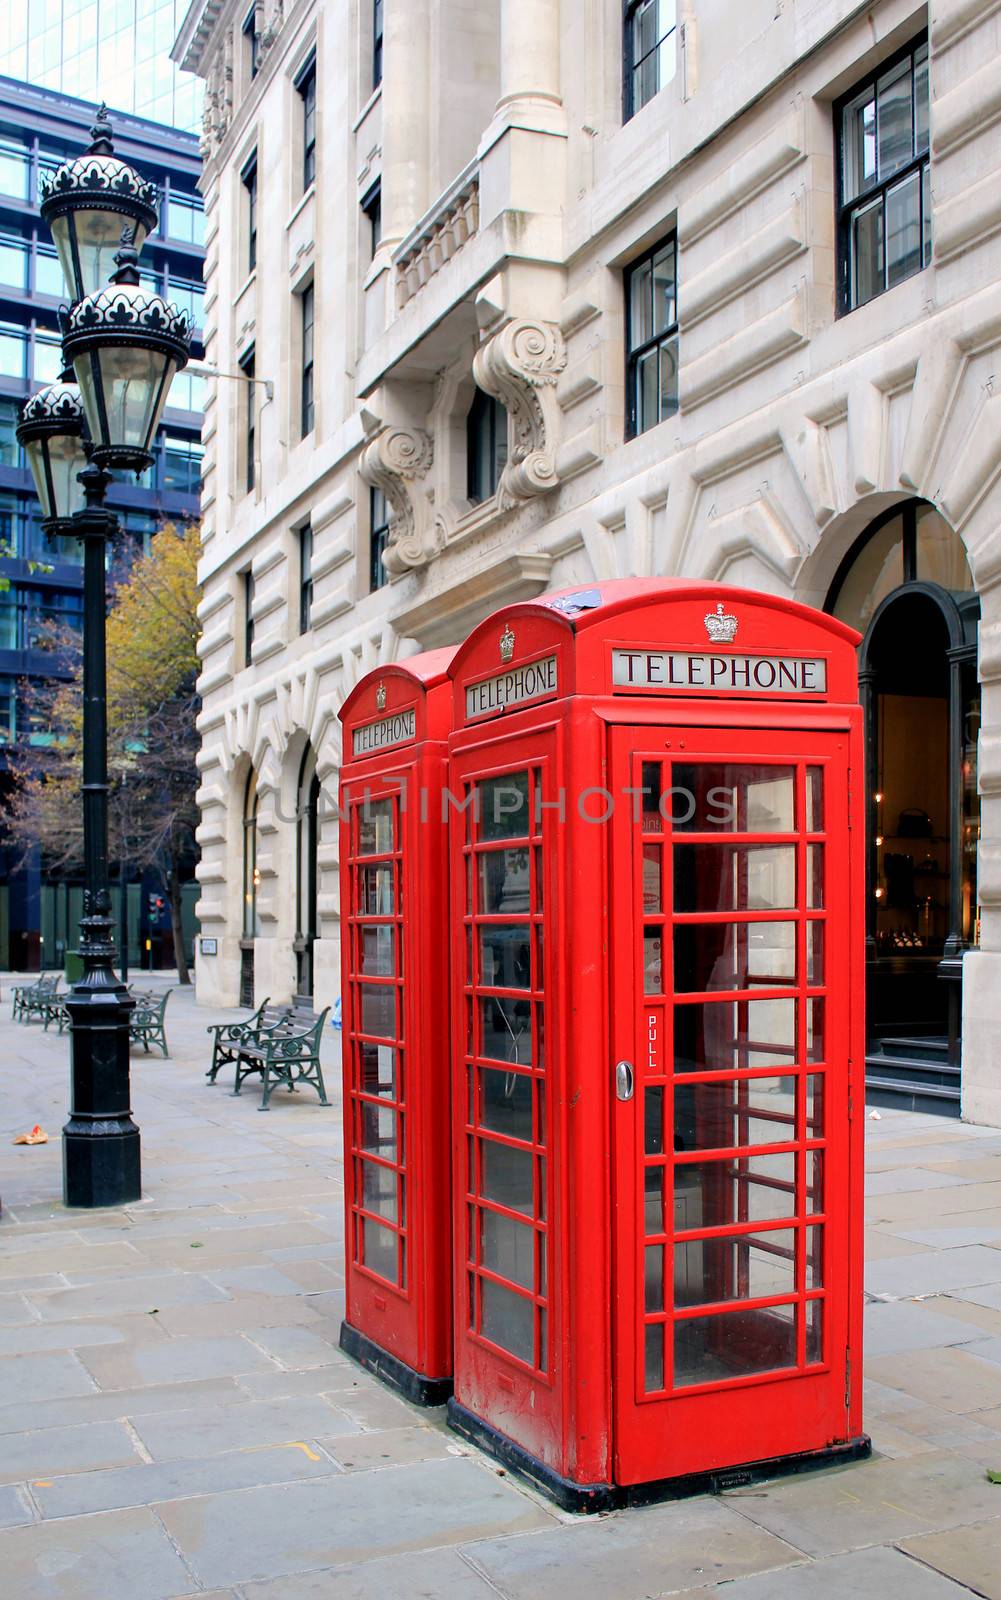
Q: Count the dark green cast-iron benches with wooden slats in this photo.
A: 4